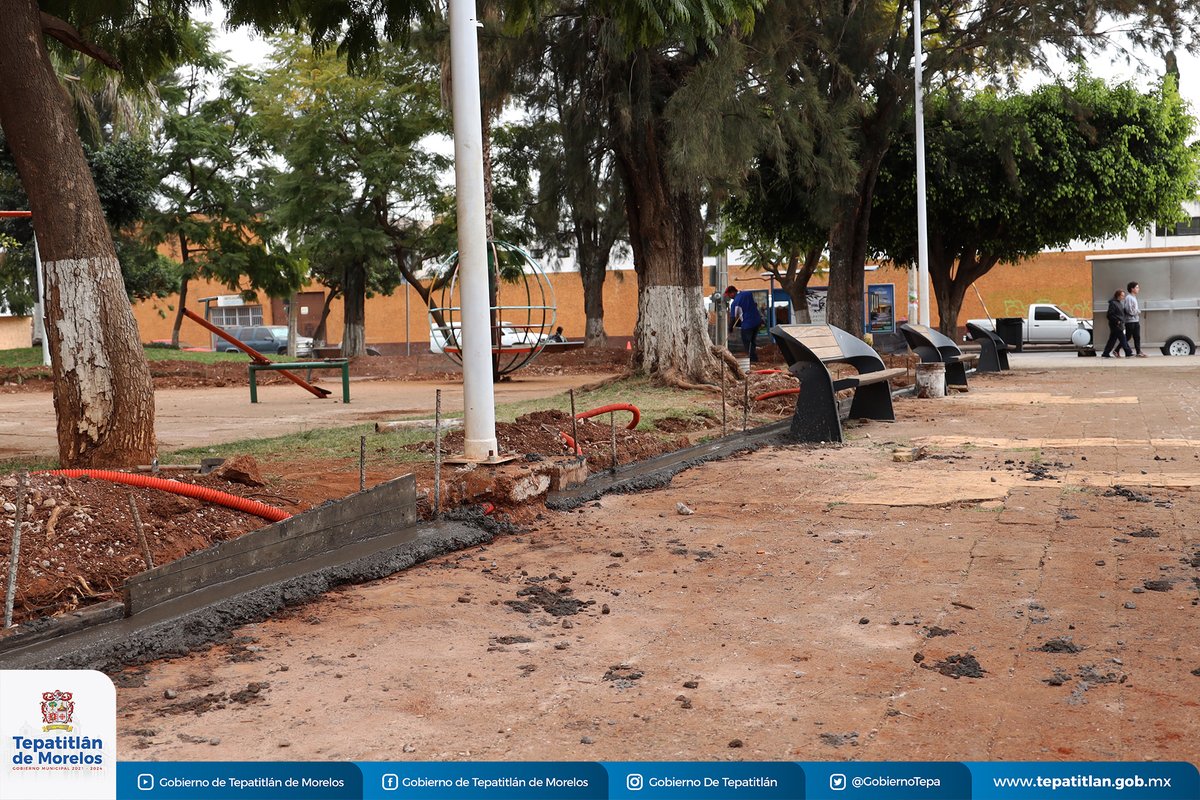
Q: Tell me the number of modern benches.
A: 3